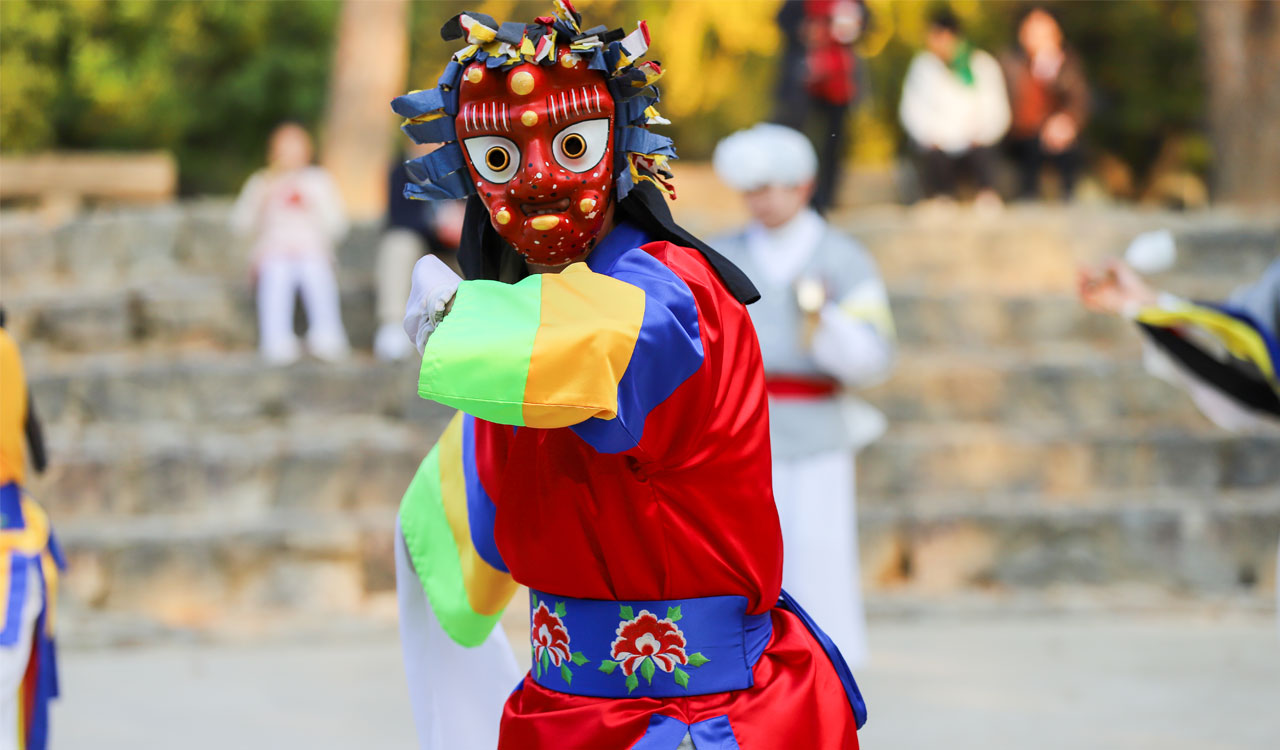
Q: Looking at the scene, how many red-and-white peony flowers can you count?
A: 2